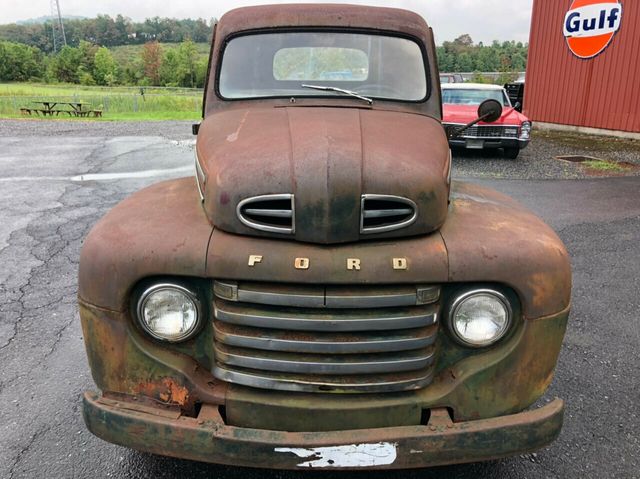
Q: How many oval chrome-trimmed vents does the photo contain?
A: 2